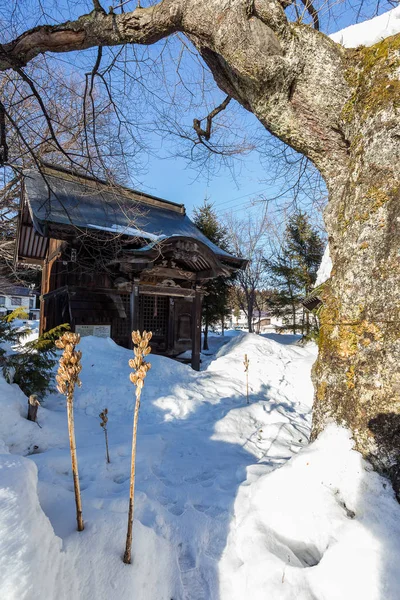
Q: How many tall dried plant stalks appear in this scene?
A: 2